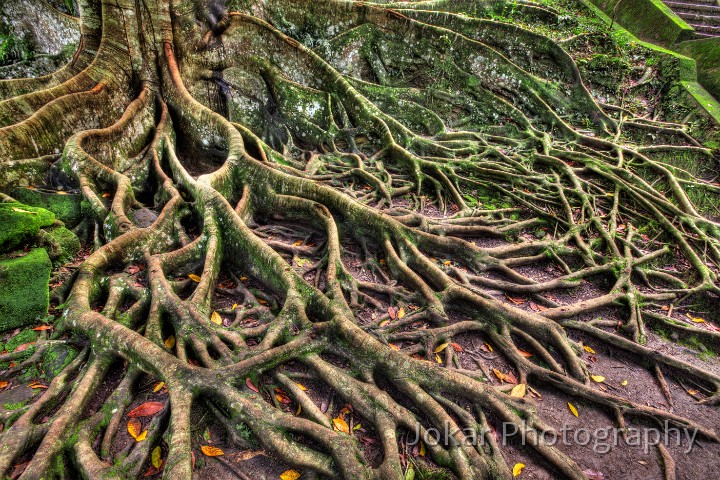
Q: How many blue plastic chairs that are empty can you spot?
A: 0